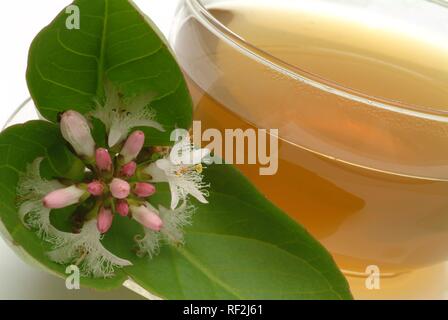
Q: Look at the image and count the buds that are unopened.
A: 11